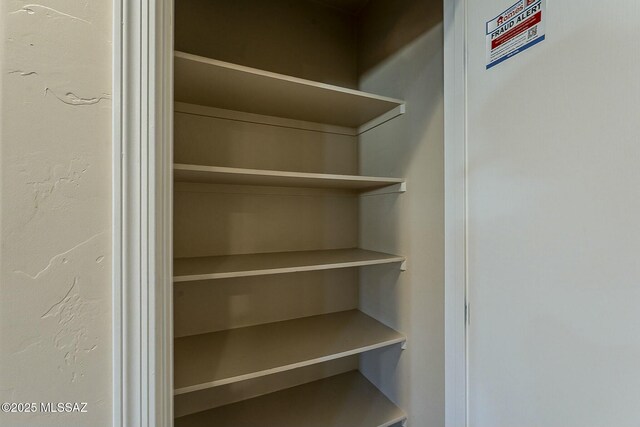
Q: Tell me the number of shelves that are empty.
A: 5